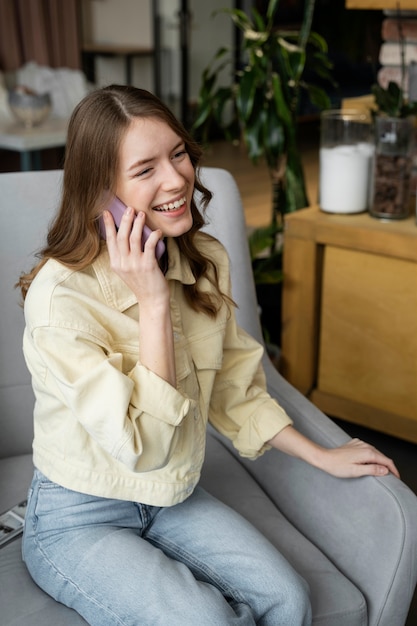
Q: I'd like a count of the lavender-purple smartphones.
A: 1